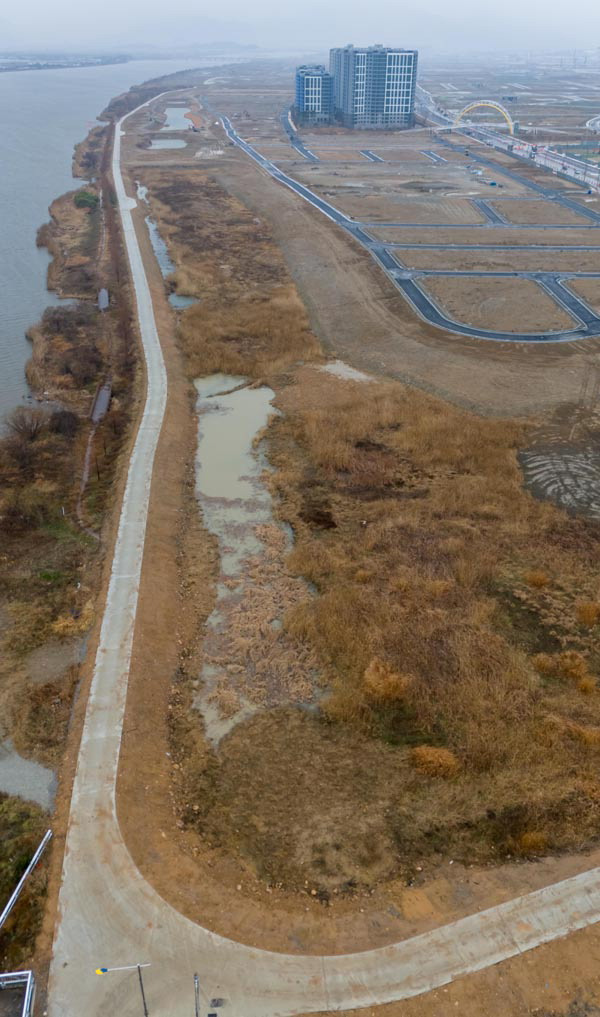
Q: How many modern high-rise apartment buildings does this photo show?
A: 2